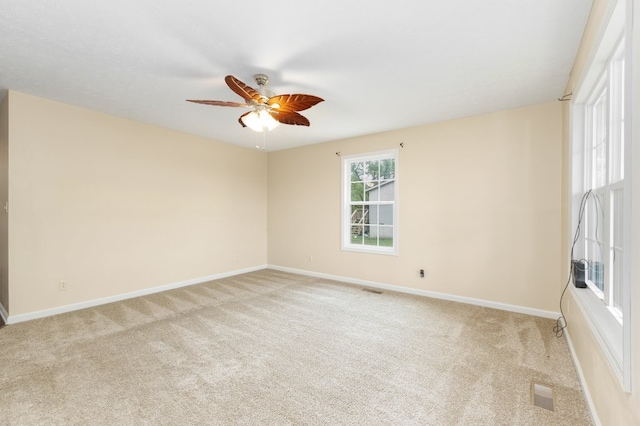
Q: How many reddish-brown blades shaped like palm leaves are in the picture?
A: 5